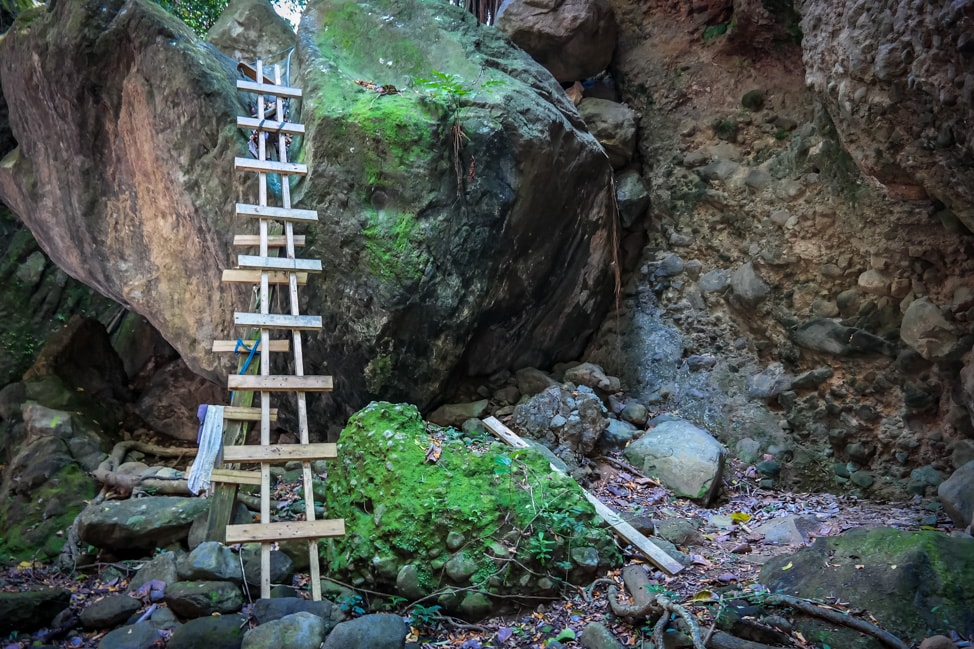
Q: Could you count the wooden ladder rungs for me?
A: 14